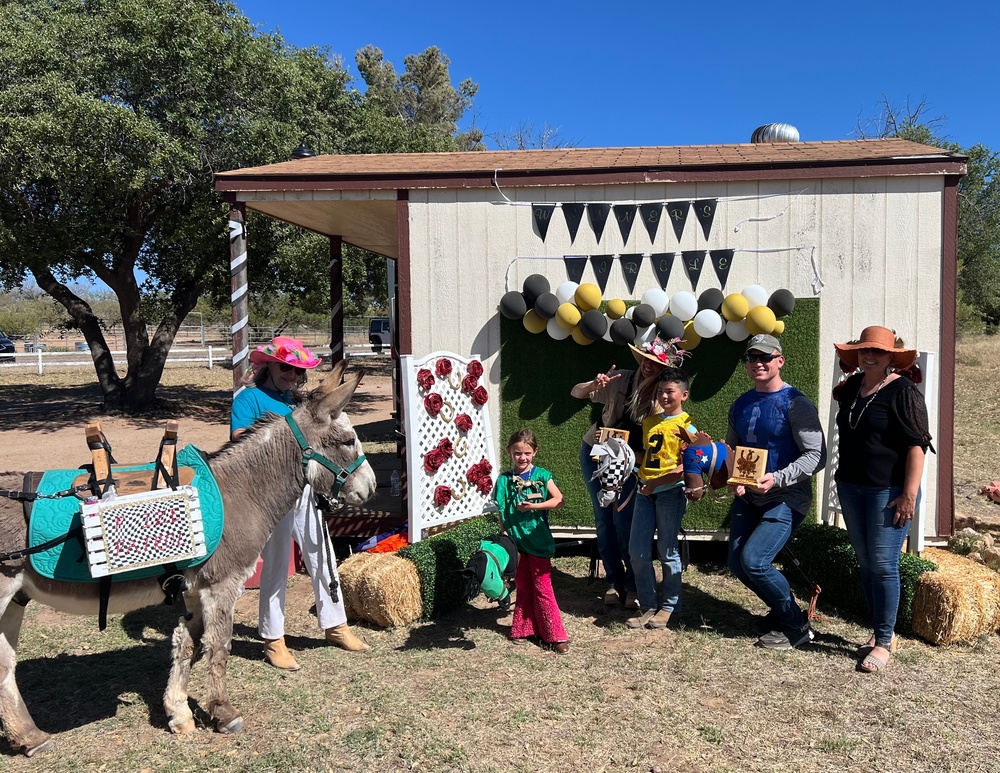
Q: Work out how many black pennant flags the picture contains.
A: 13